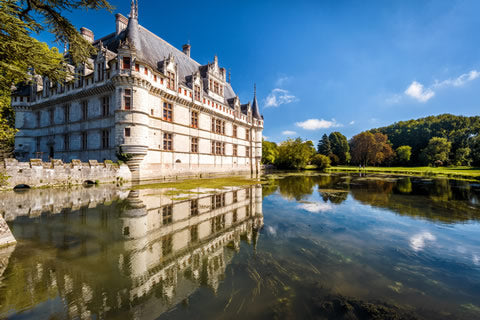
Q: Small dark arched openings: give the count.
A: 2